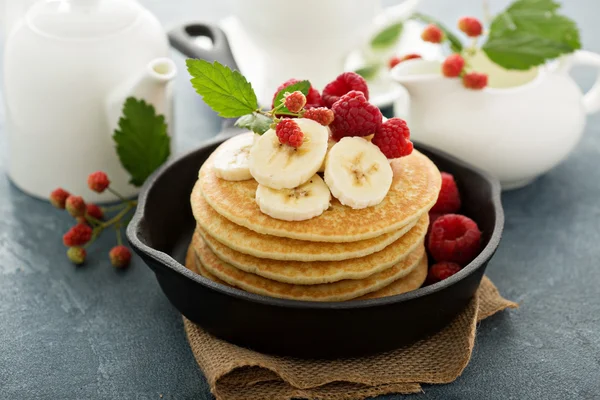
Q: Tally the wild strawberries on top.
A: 3